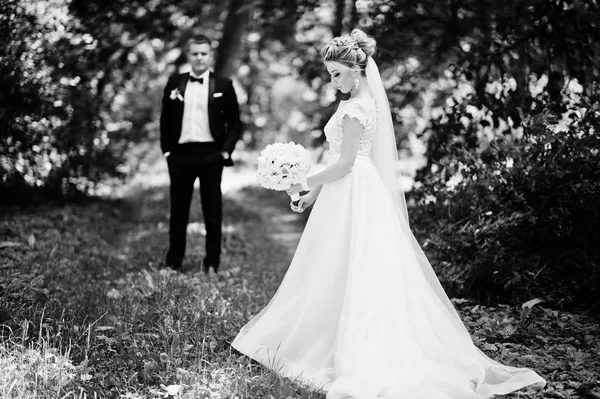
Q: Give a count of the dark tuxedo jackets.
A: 1